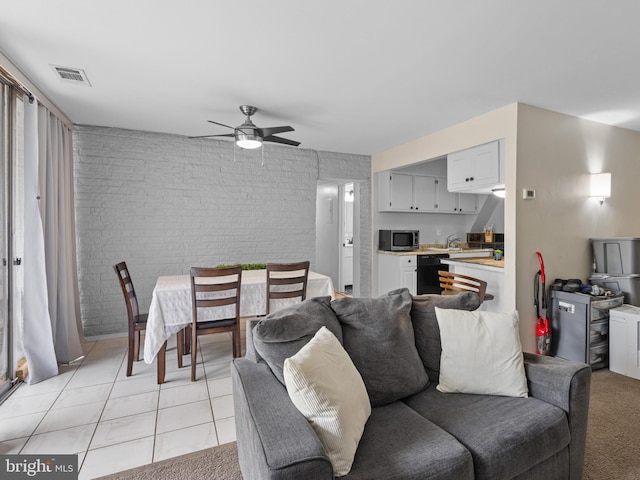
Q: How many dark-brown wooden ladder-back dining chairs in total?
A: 3